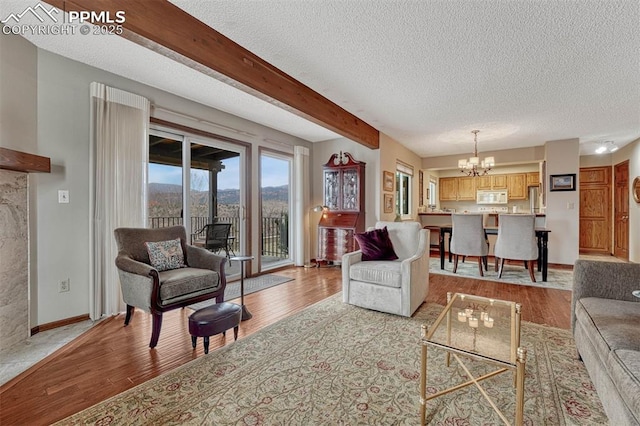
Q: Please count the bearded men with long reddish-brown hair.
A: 0